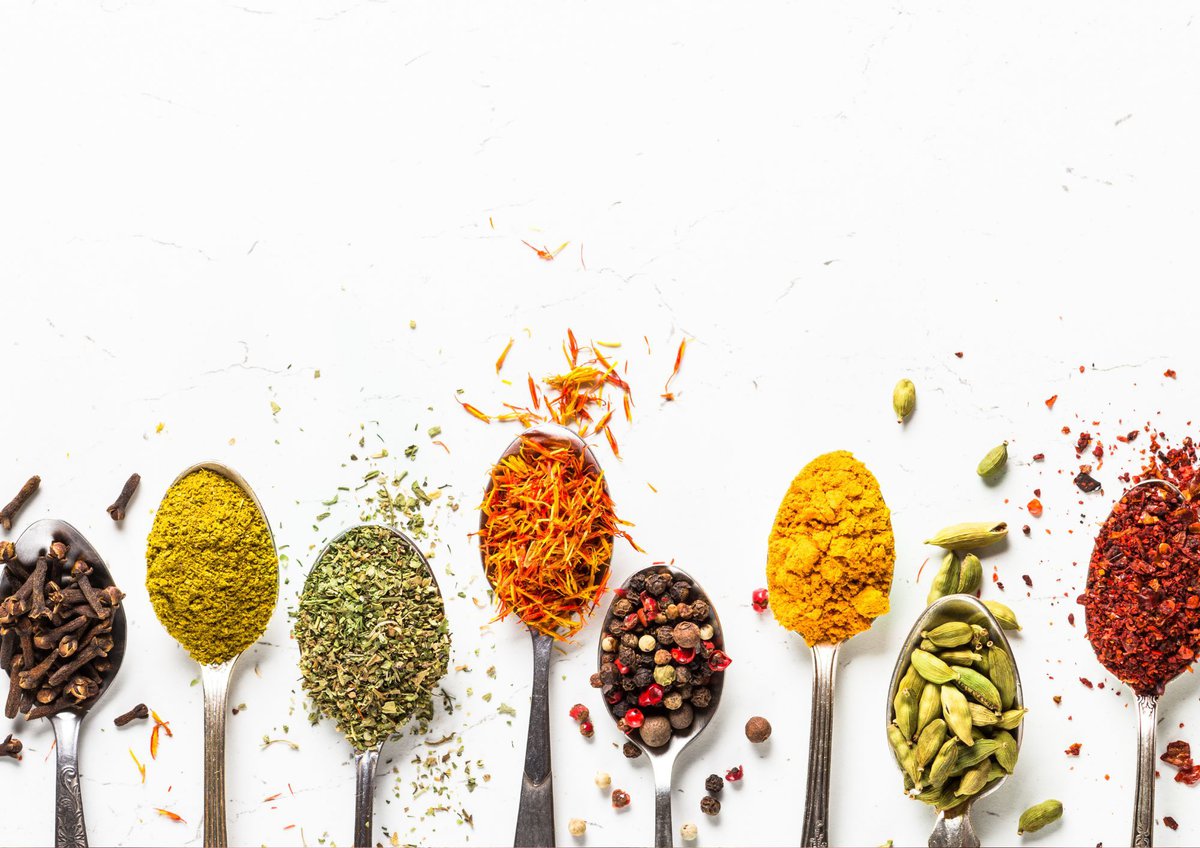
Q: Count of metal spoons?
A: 8